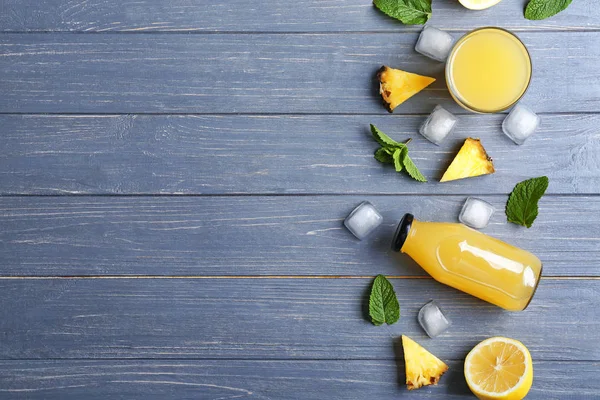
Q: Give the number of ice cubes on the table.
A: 6